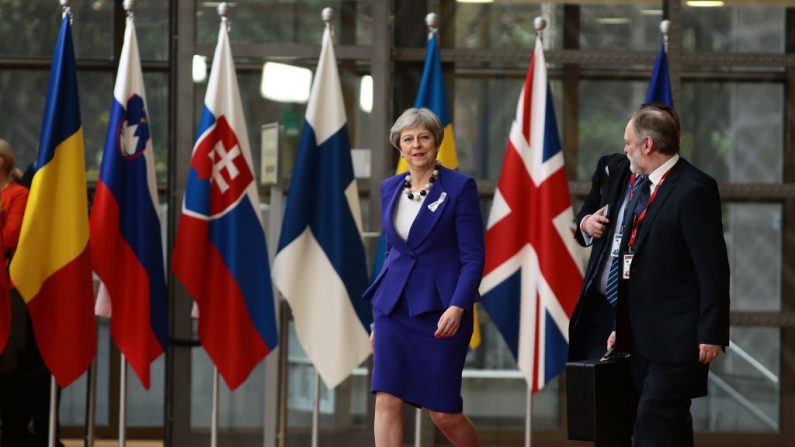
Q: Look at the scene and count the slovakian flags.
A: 1